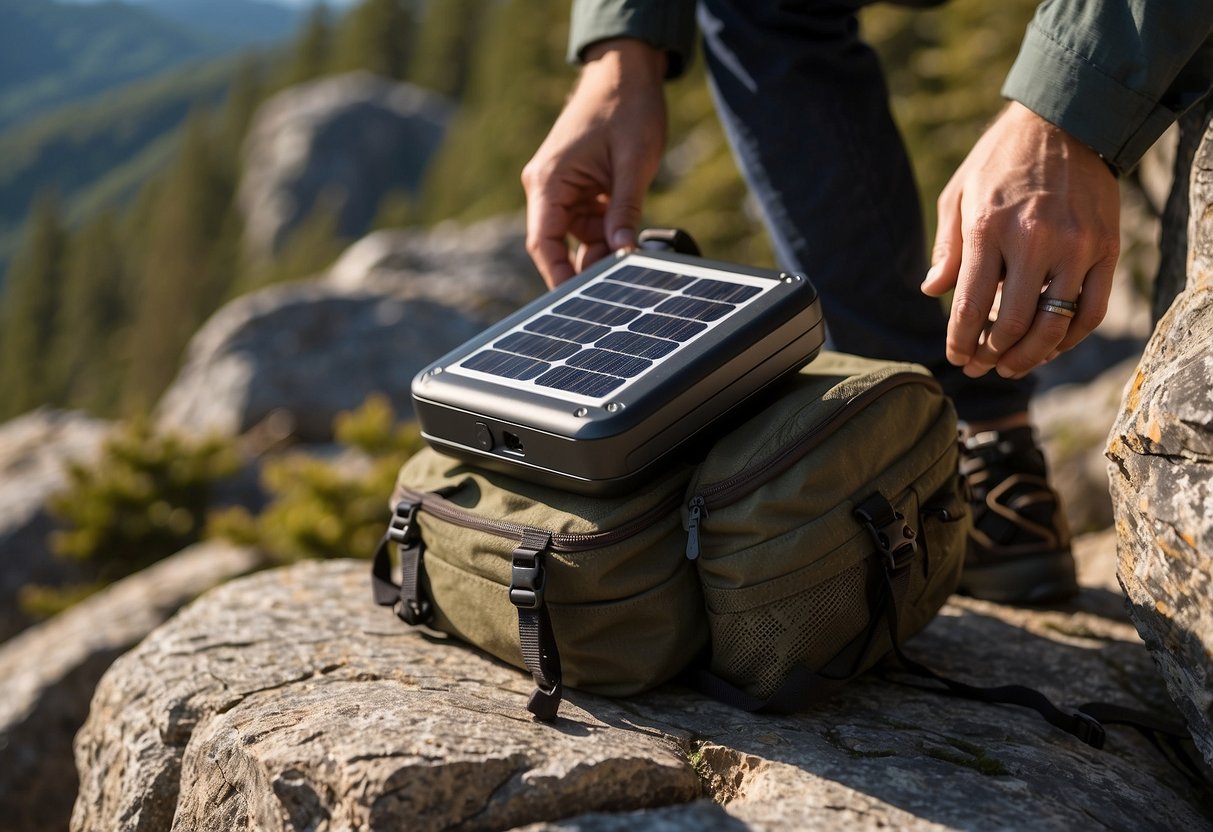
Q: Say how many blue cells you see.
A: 12